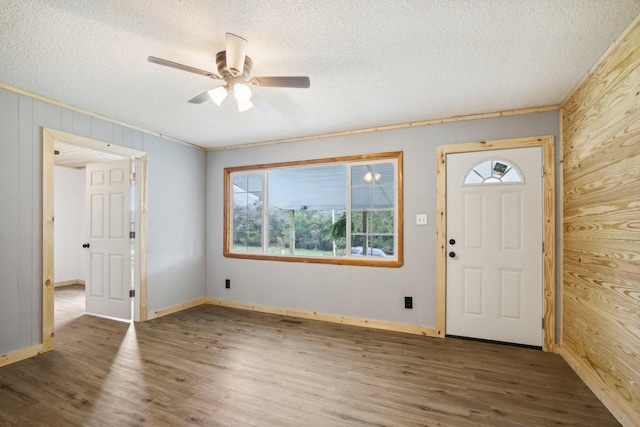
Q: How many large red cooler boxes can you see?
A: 0